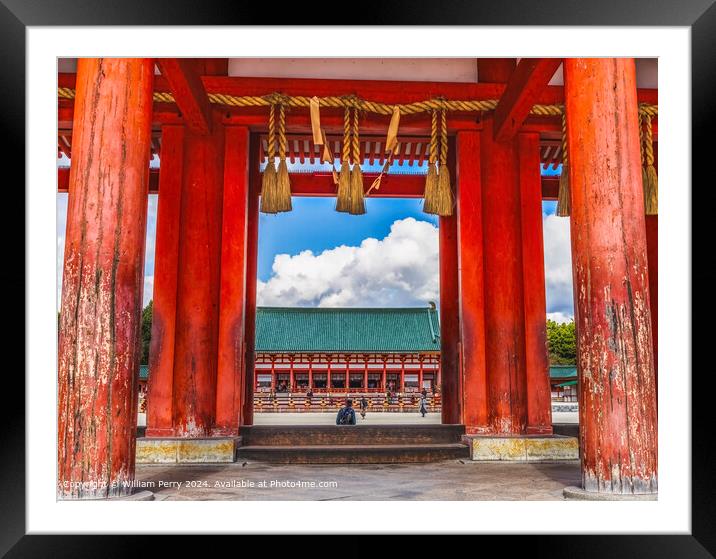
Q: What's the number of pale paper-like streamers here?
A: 2